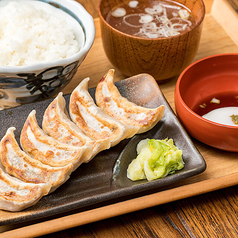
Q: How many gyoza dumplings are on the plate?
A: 6